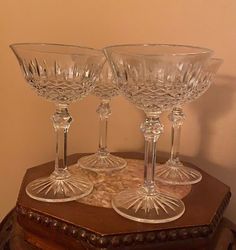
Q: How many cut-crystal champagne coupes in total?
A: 4